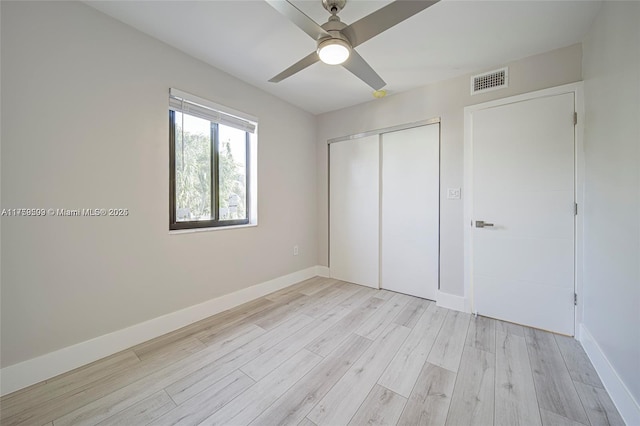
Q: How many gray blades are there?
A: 4